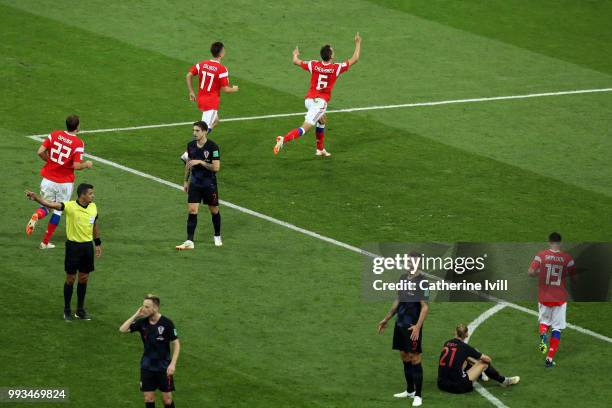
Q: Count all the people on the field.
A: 9